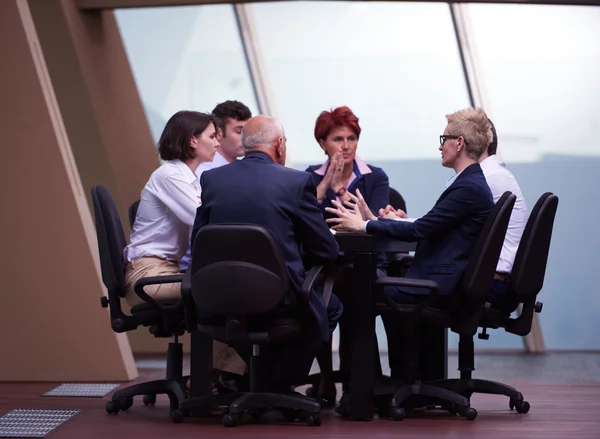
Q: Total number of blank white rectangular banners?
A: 0